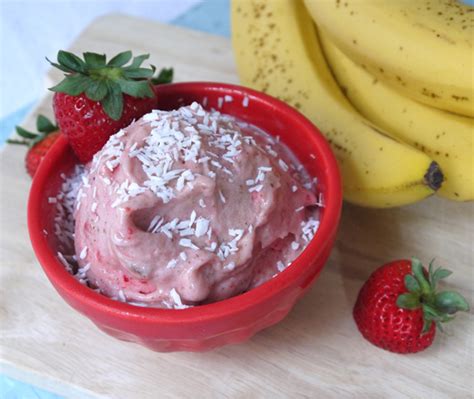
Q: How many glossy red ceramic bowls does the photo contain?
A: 1